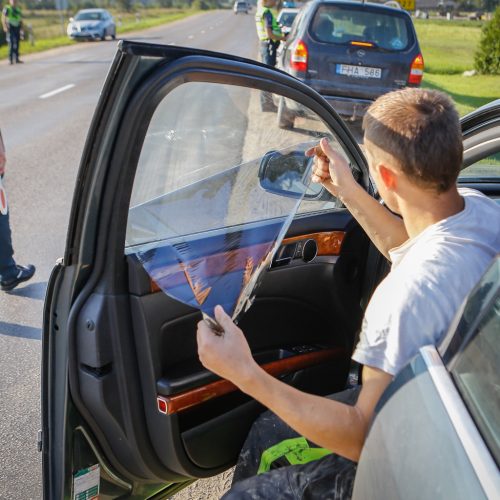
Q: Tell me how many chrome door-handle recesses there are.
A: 1